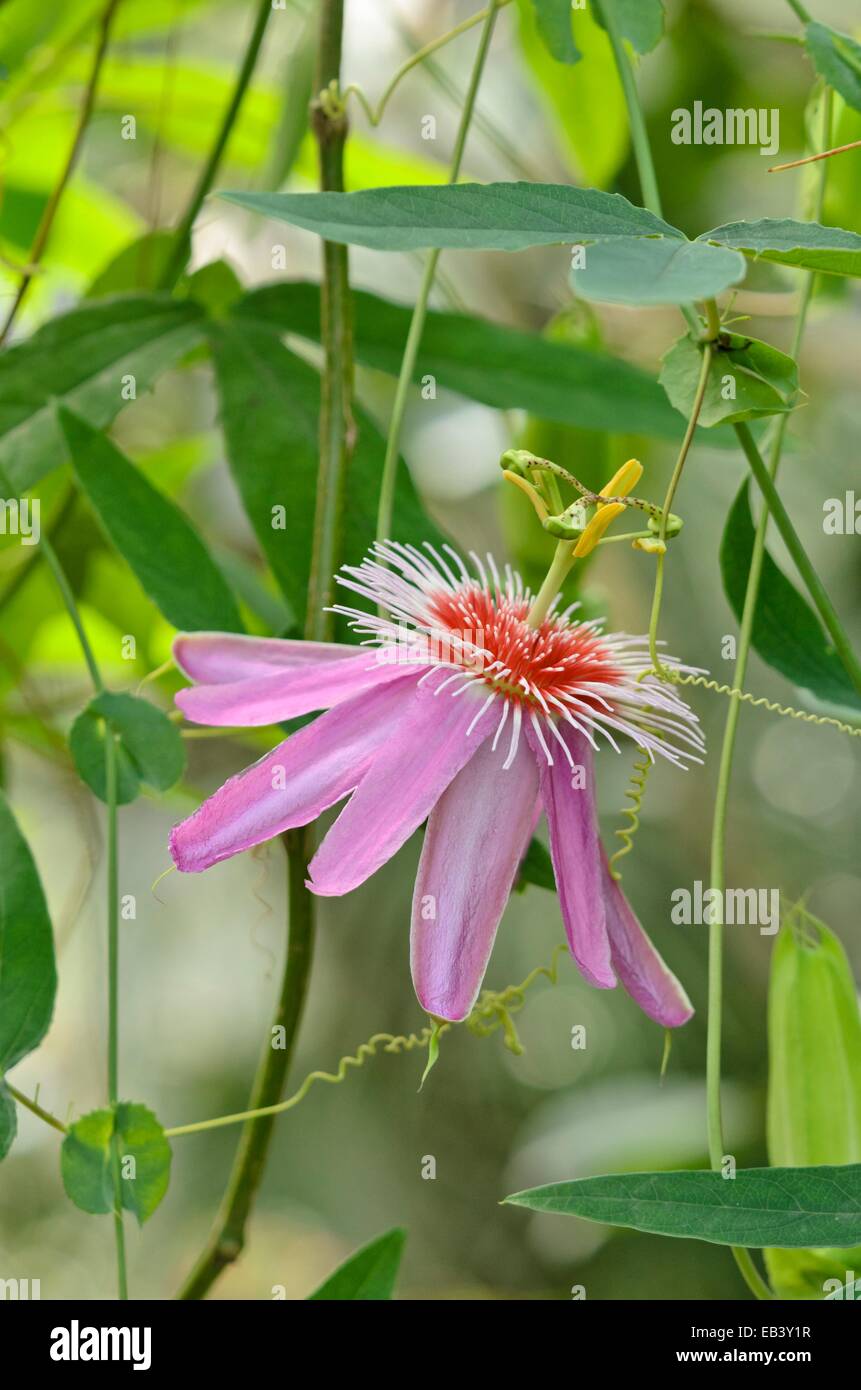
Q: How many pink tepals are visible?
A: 7